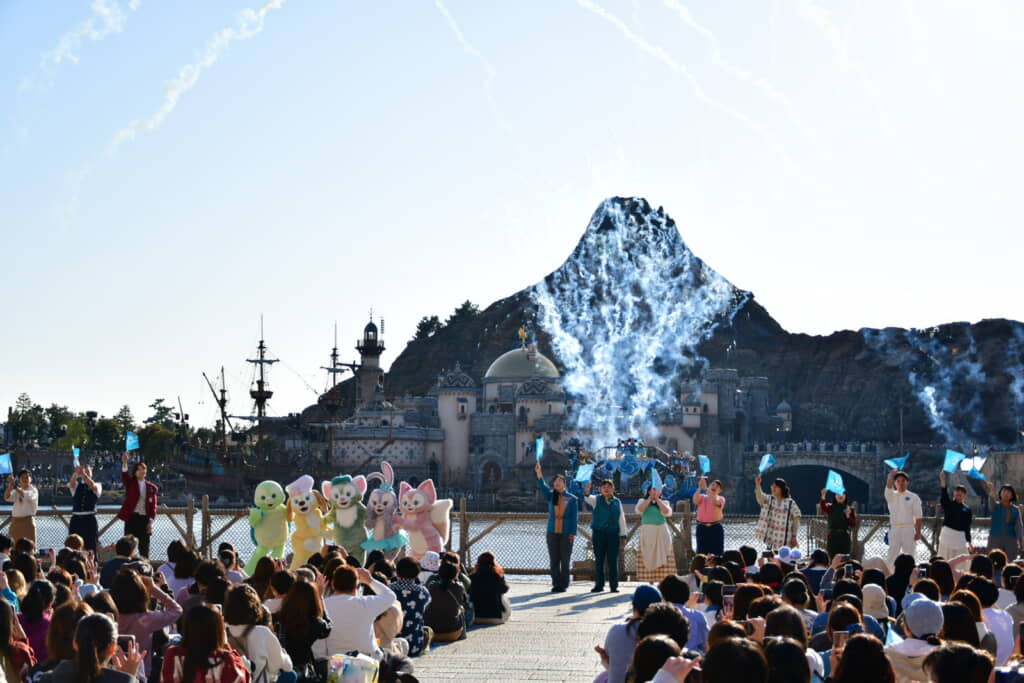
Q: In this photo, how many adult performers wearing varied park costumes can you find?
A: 12